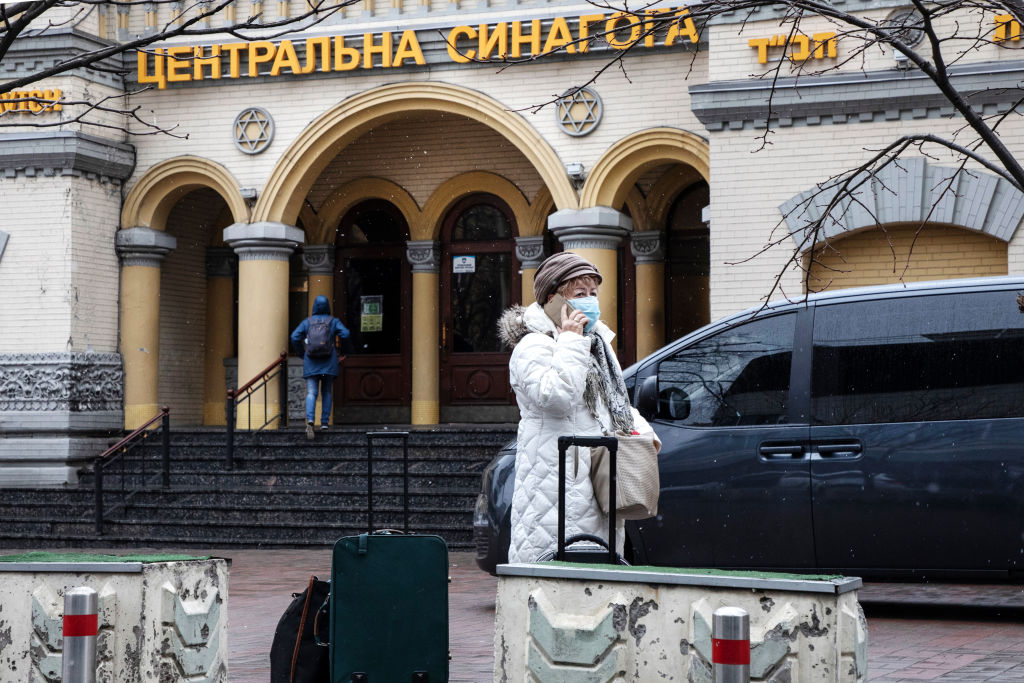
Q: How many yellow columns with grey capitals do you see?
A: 8